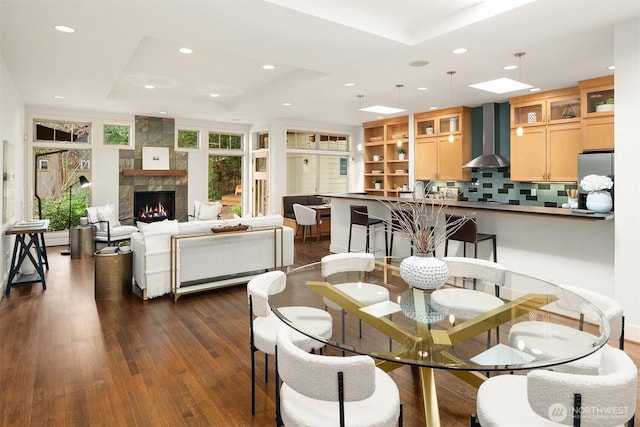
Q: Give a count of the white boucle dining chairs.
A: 6